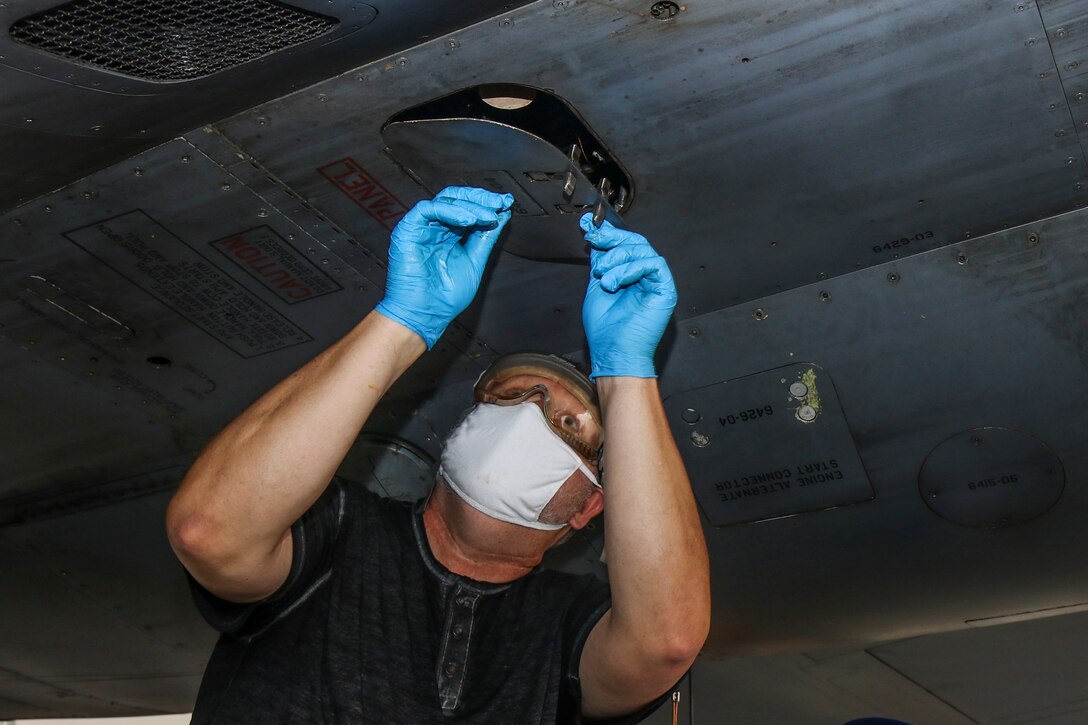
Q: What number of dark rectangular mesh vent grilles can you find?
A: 1